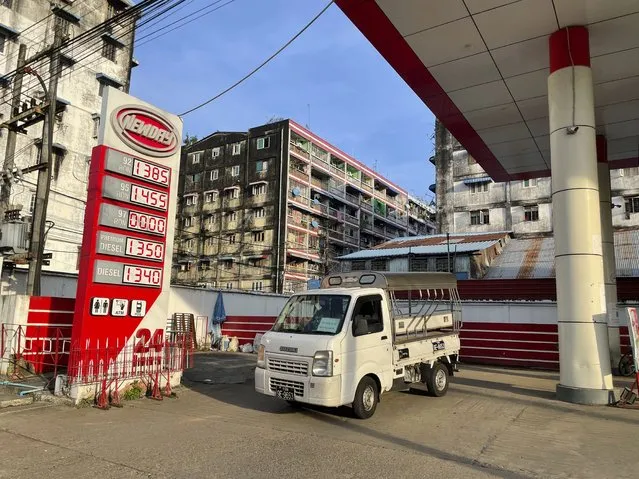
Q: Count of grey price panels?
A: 5